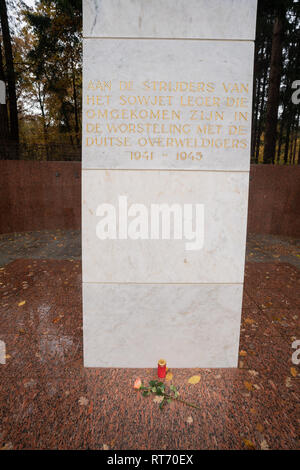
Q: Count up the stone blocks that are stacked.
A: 4